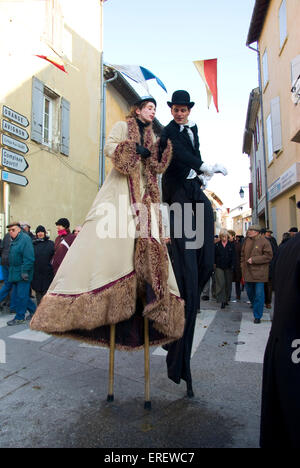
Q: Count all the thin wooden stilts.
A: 2